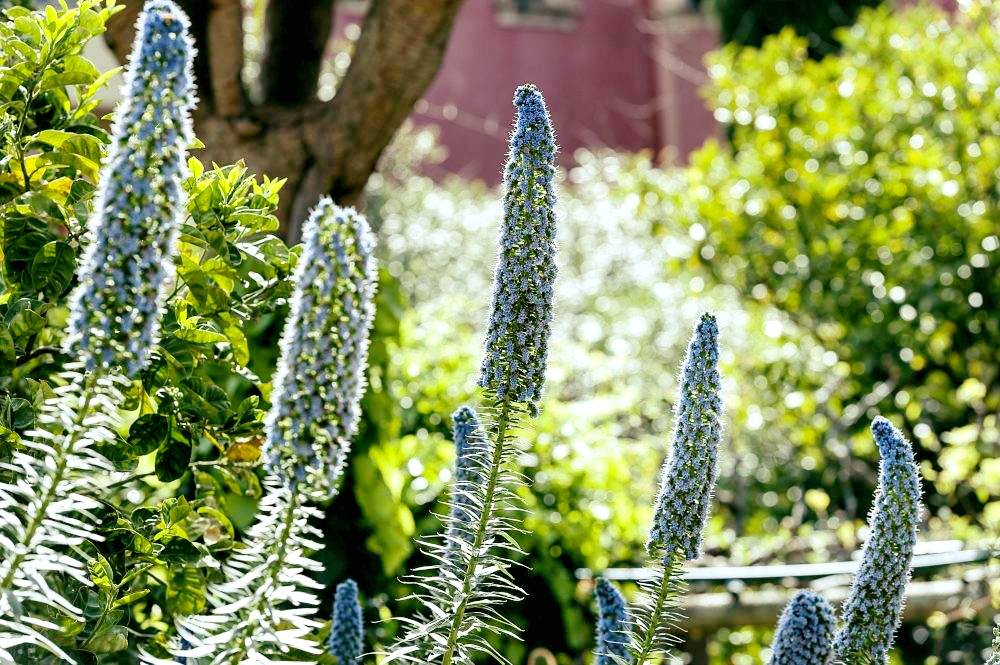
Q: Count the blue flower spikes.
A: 9